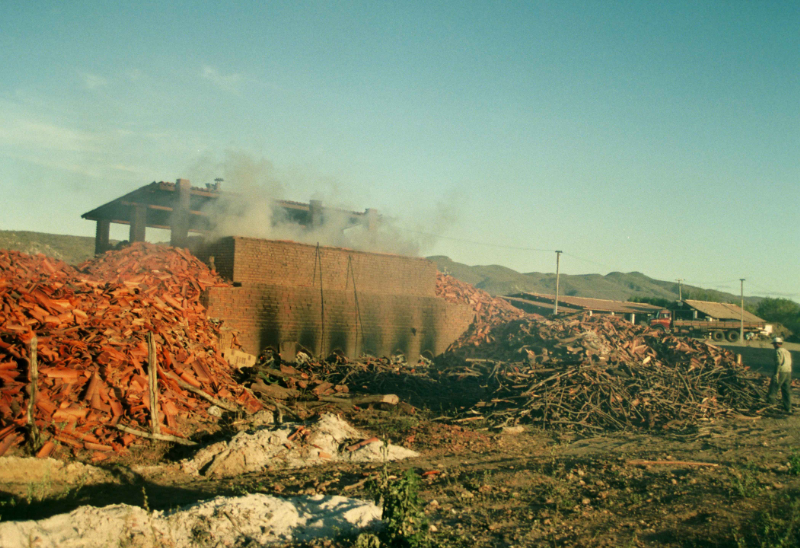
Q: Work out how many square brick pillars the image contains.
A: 5